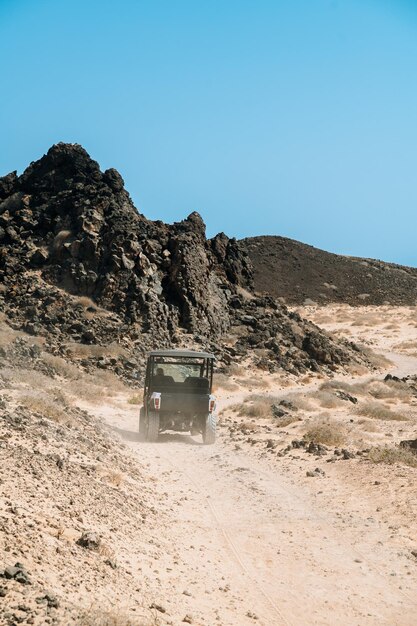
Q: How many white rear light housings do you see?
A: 2